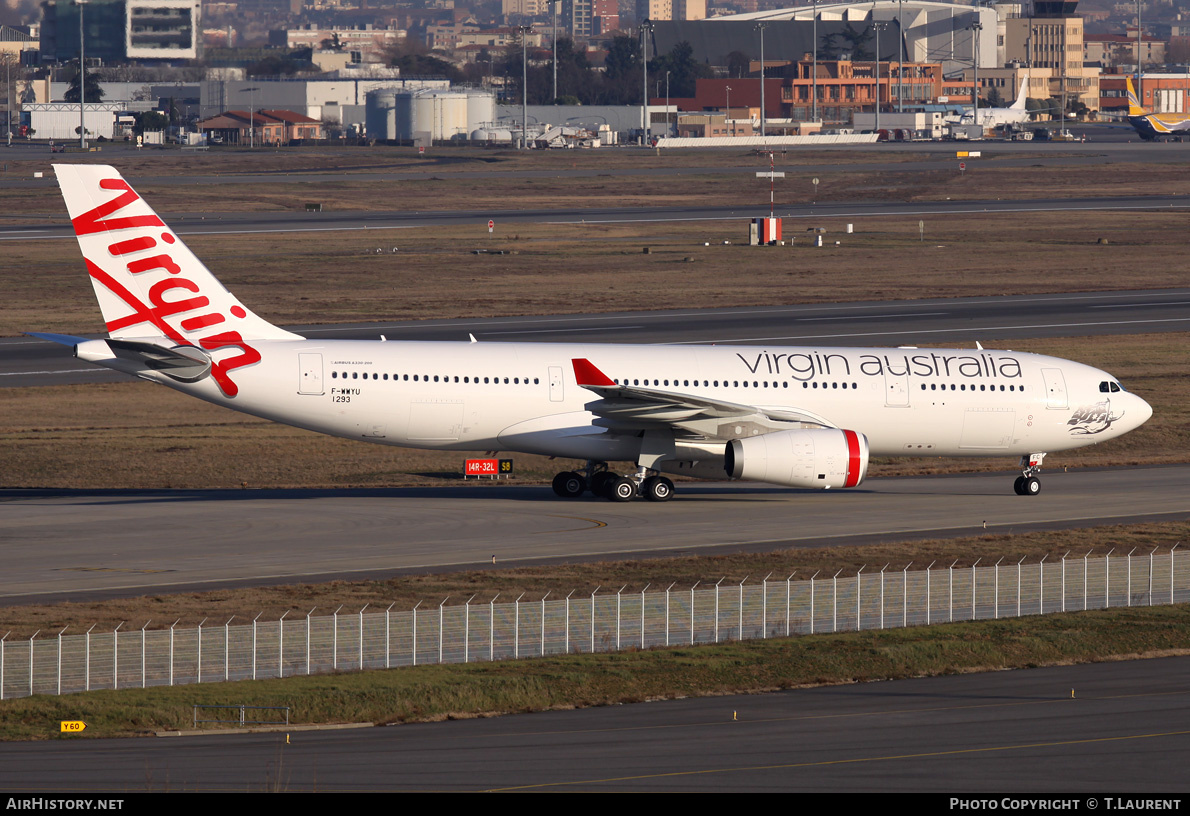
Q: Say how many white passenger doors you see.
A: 4